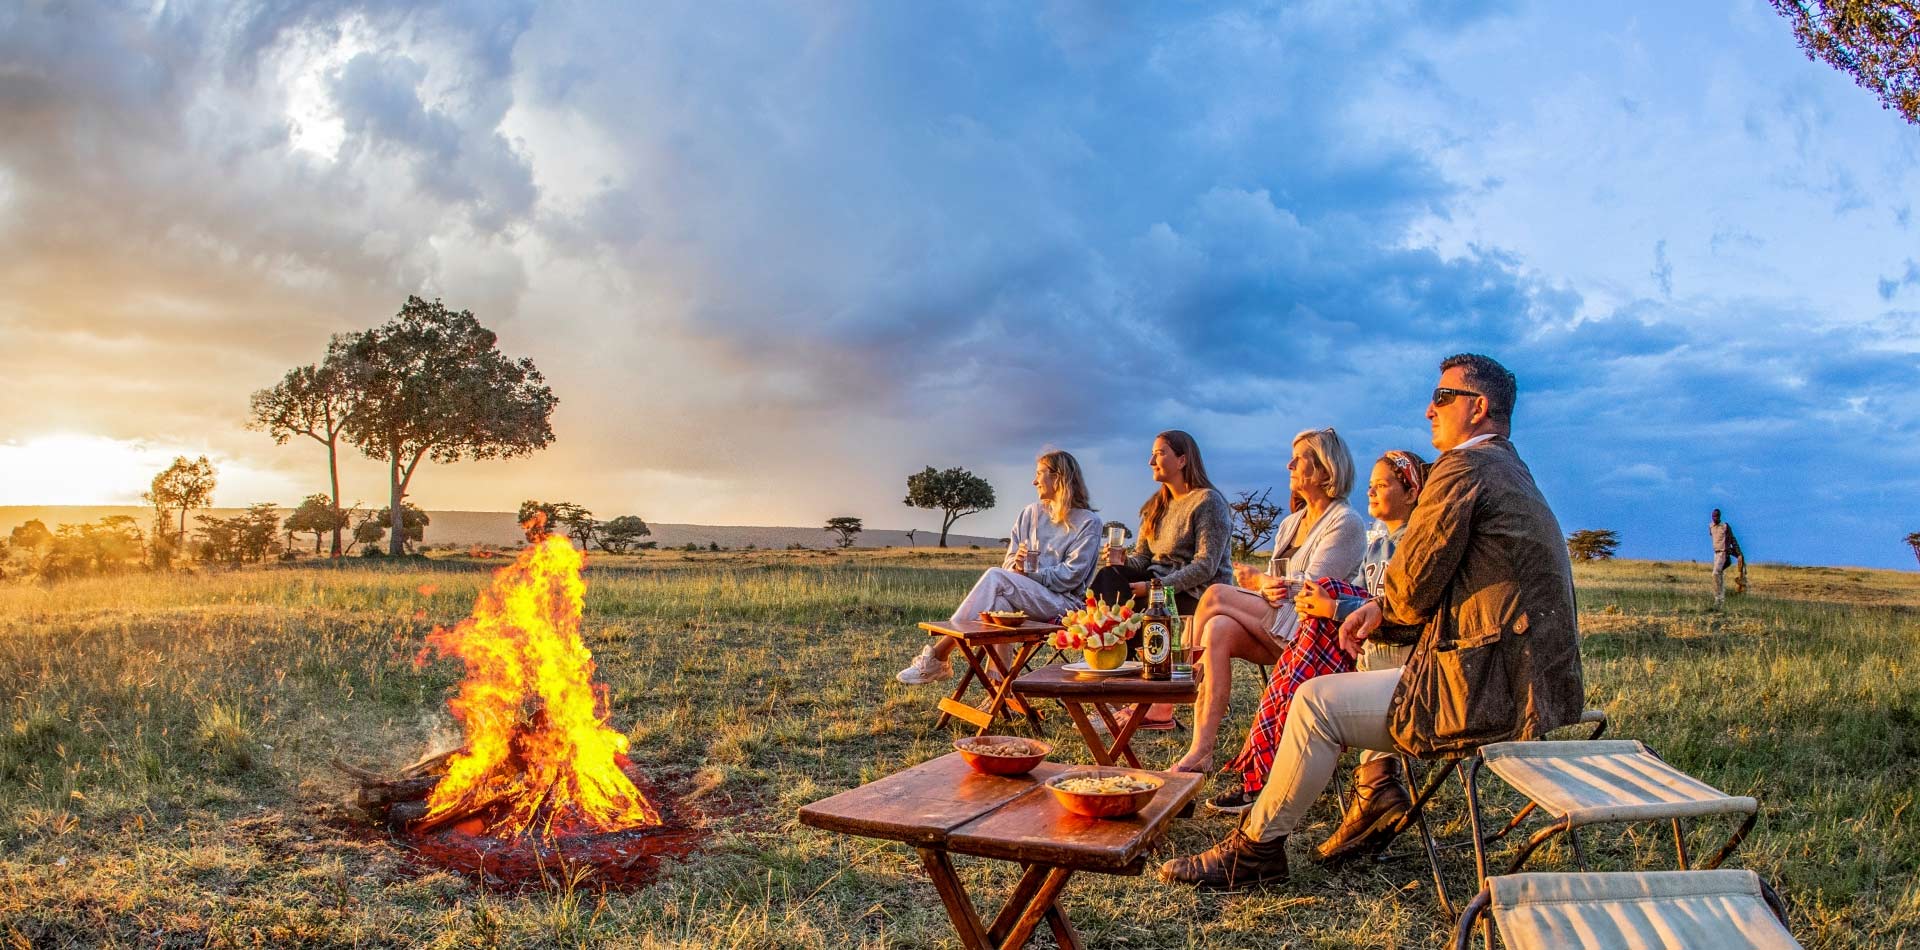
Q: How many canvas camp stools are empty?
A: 2